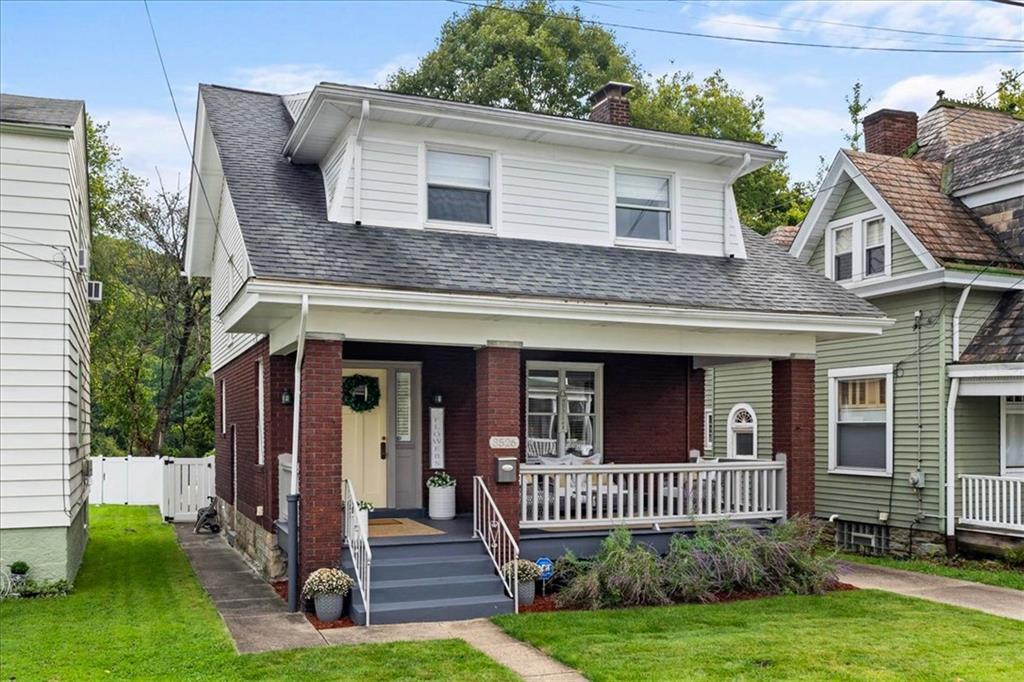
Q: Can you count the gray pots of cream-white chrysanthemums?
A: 2